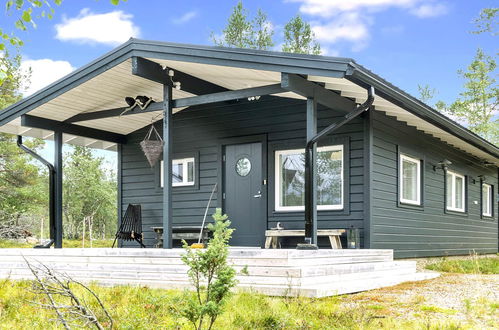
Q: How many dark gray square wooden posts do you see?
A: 3